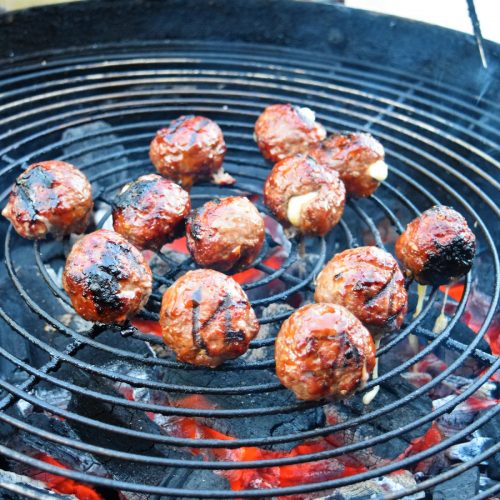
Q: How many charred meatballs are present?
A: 12